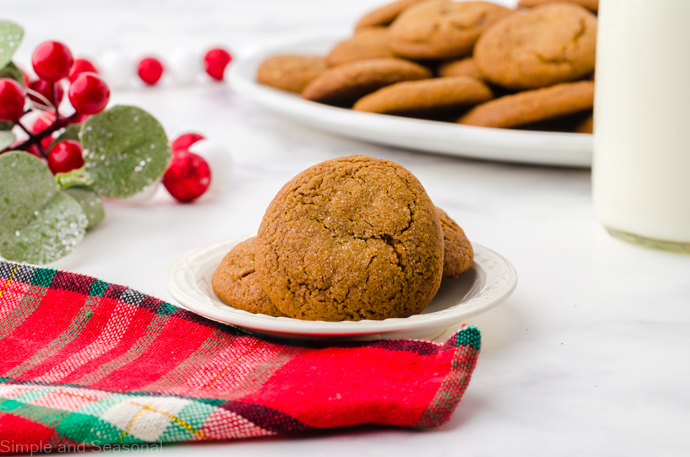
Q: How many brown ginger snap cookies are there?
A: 14